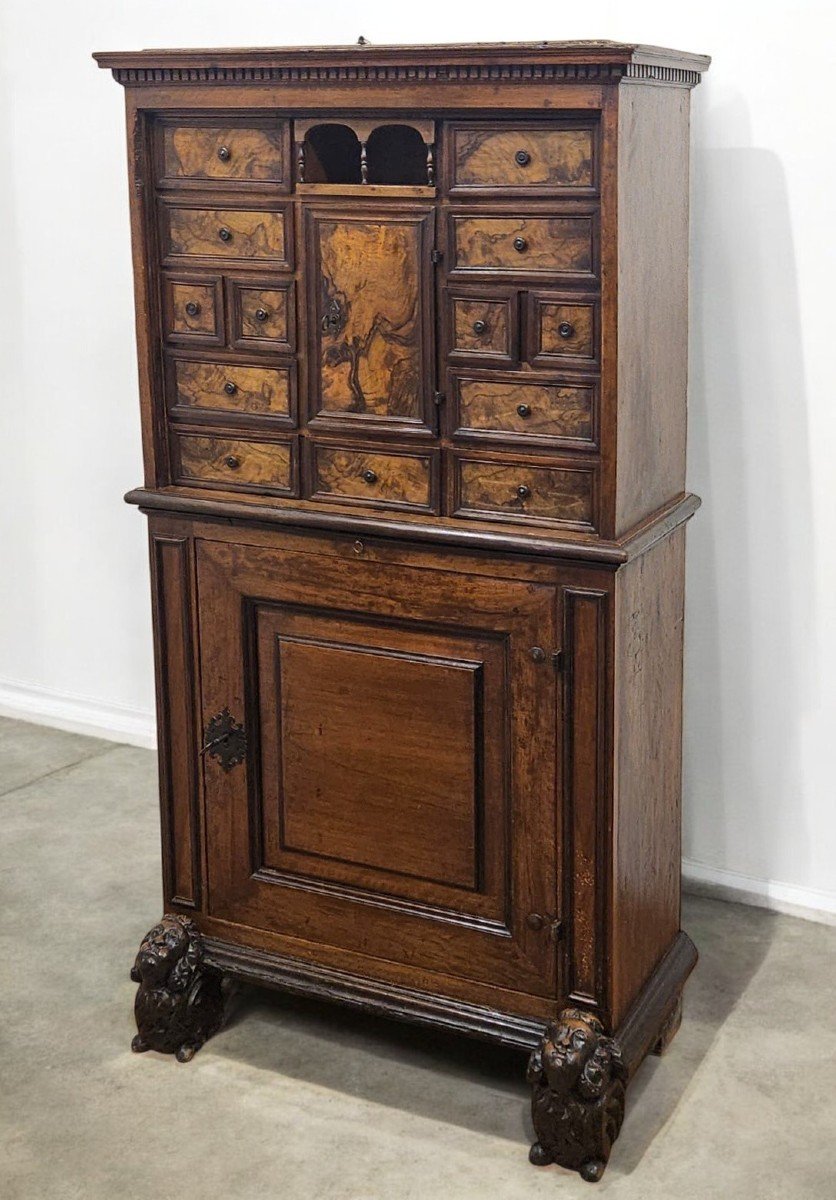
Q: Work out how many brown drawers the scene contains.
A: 13